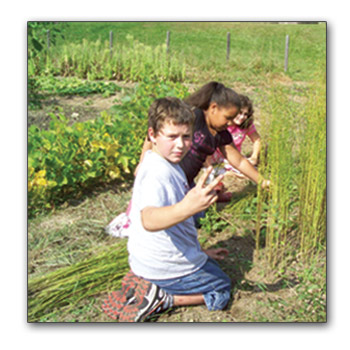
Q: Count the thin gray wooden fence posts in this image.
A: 5